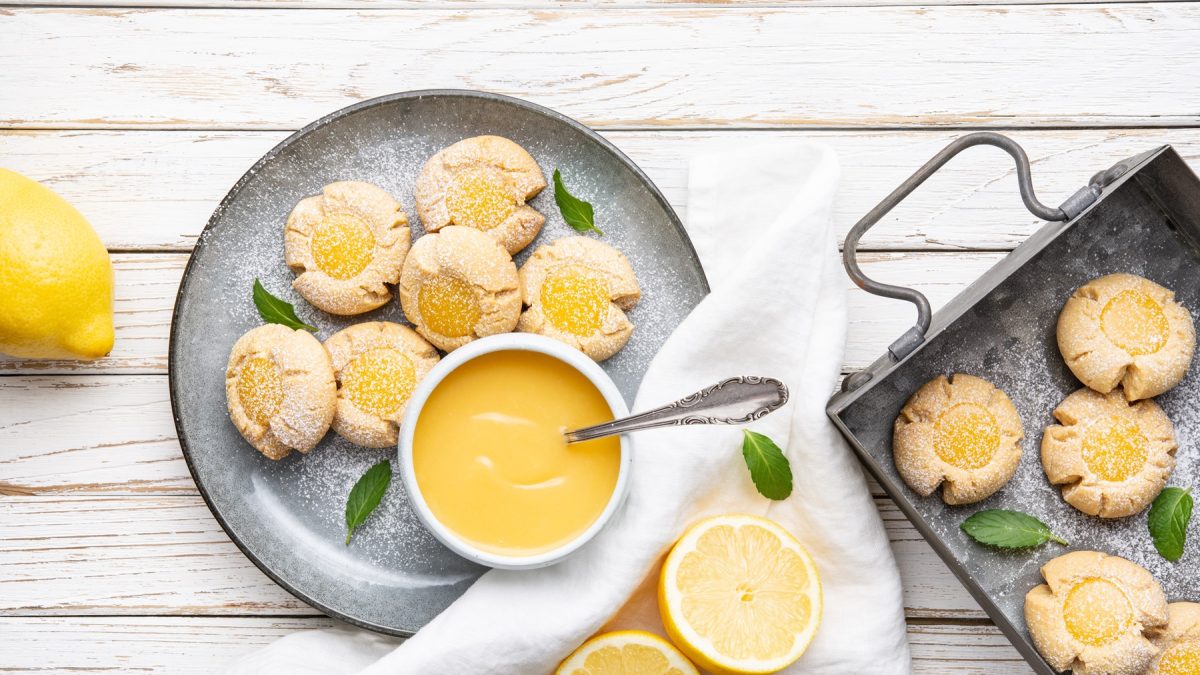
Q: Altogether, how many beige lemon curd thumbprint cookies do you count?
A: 11